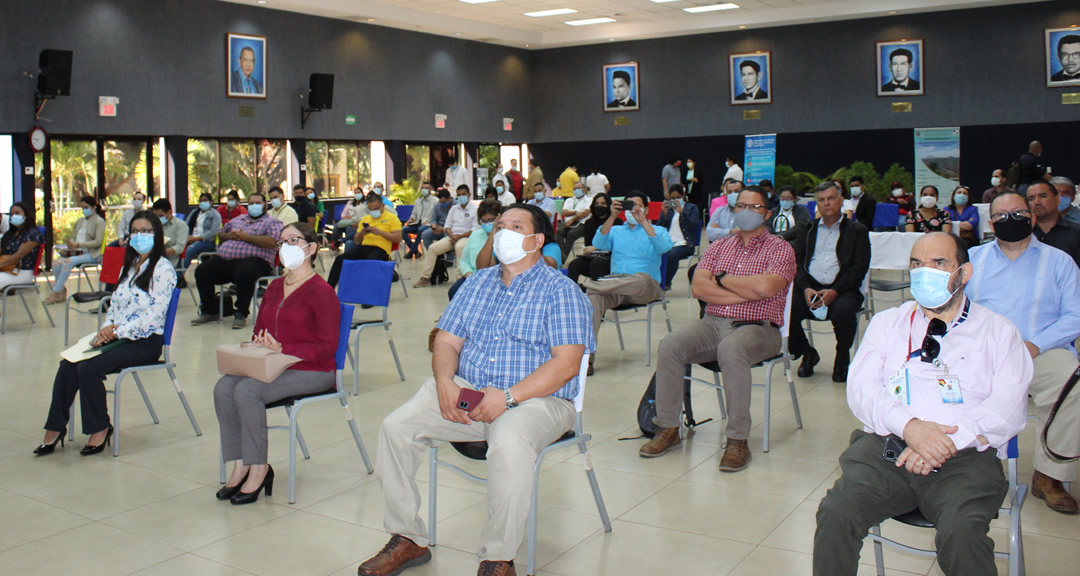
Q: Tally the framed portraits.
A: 5